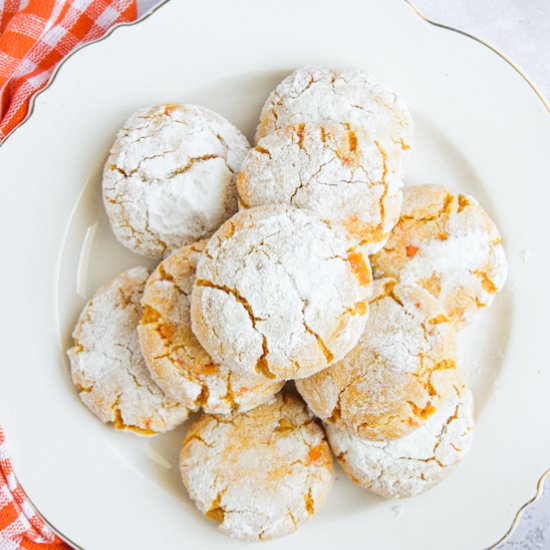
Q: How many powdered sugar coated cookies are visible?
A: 10